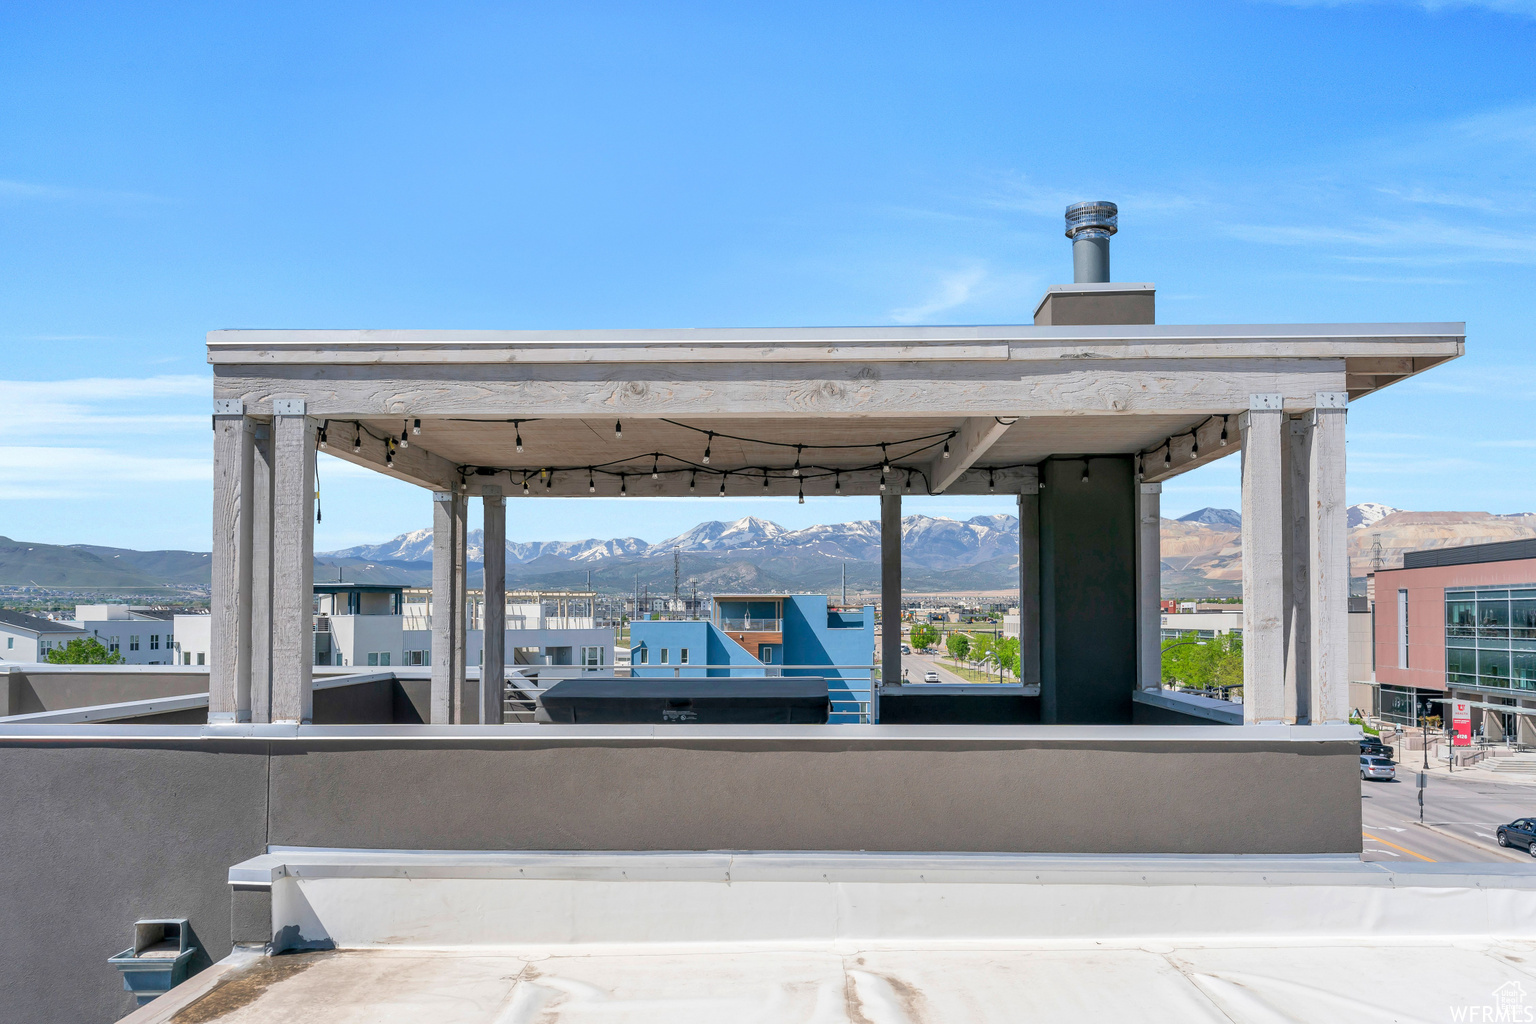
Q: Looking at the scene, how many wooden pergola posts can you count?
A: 12